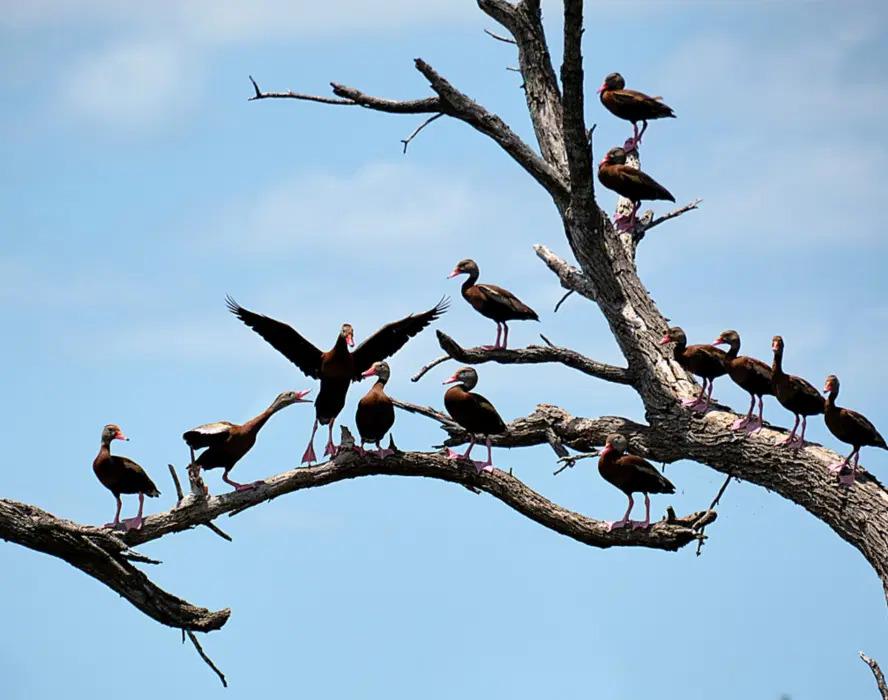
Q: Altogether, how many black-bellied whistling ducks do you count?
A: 13